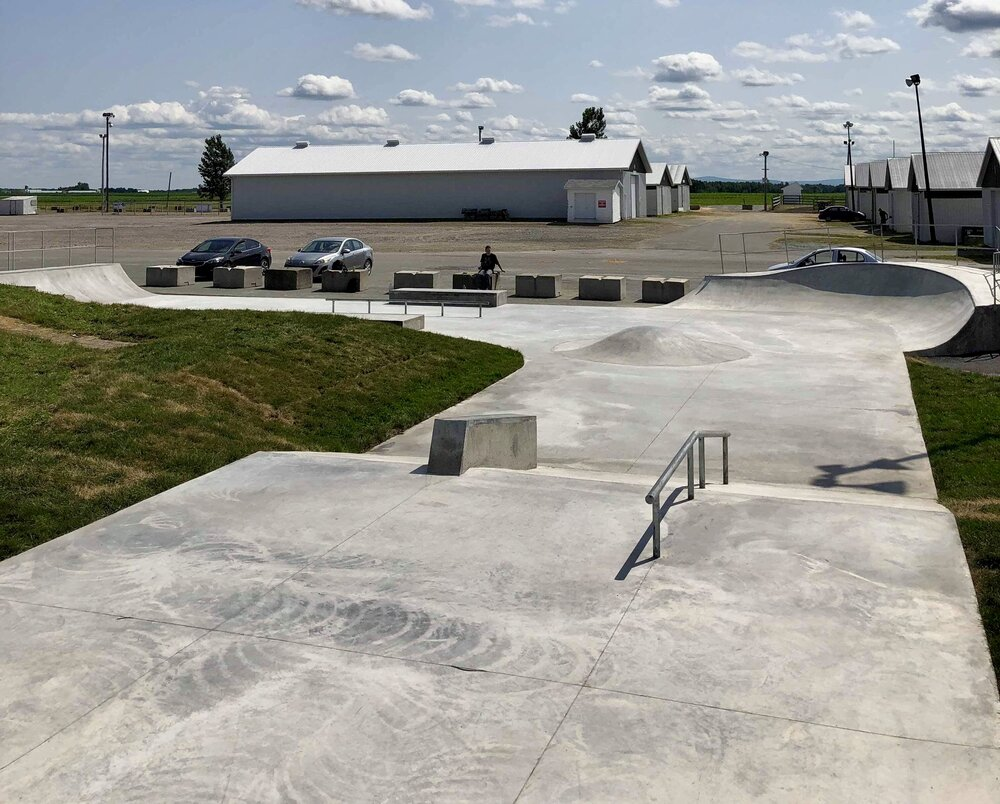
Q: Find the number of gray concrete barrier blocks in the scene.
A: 9